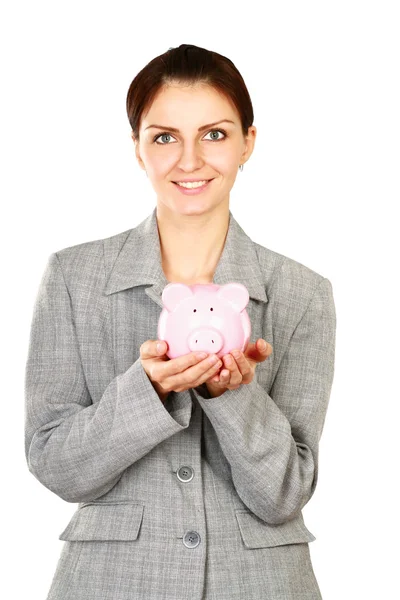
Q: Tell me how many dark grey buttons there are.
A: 2